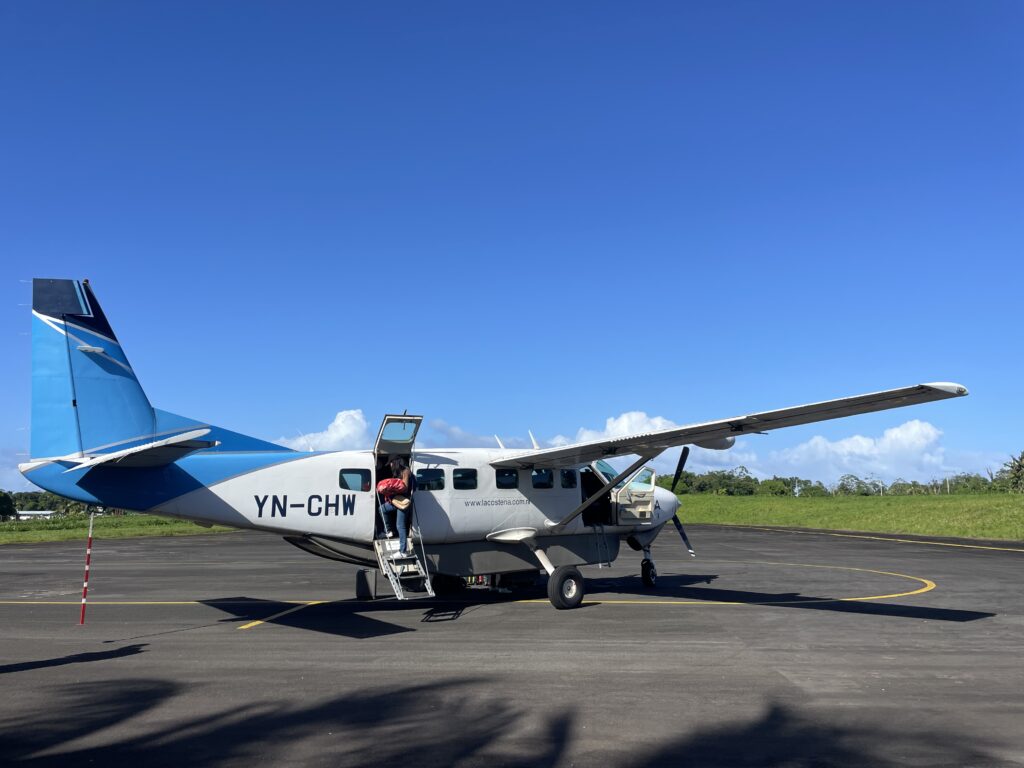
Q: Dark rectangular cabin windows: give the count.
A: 6